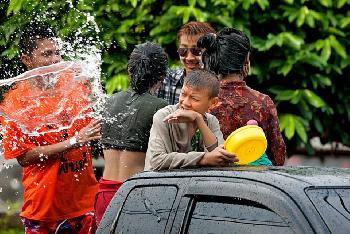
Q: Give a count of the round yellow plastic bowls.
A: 1